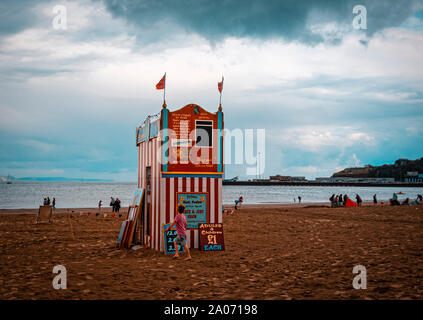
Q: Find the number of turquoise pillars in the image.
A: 2